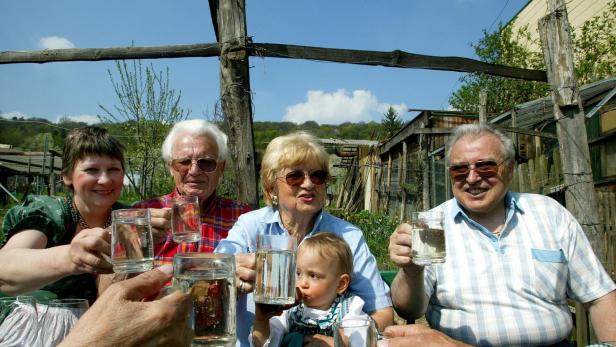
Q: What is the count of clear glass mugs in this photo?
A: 6